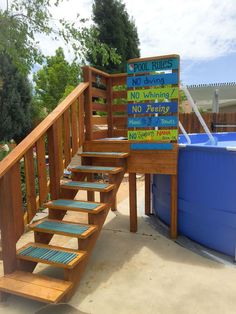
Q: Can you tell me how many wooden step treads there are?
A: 7